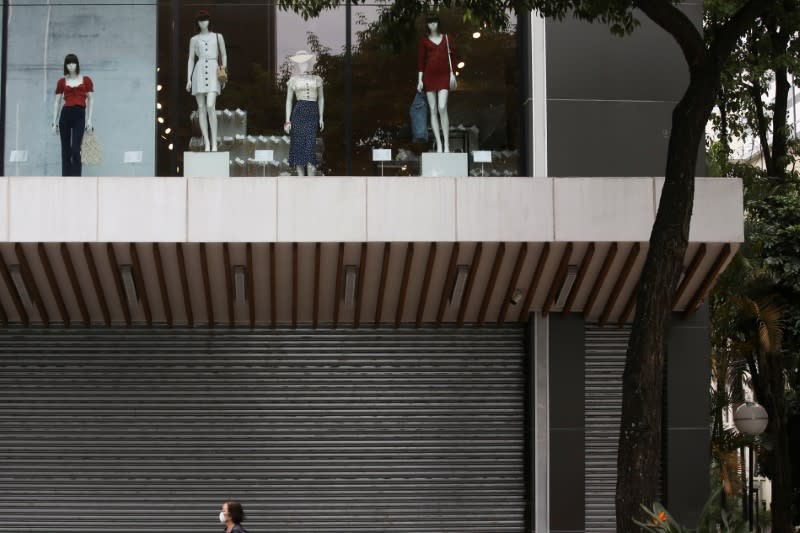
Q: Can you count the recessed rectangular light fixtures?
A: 6